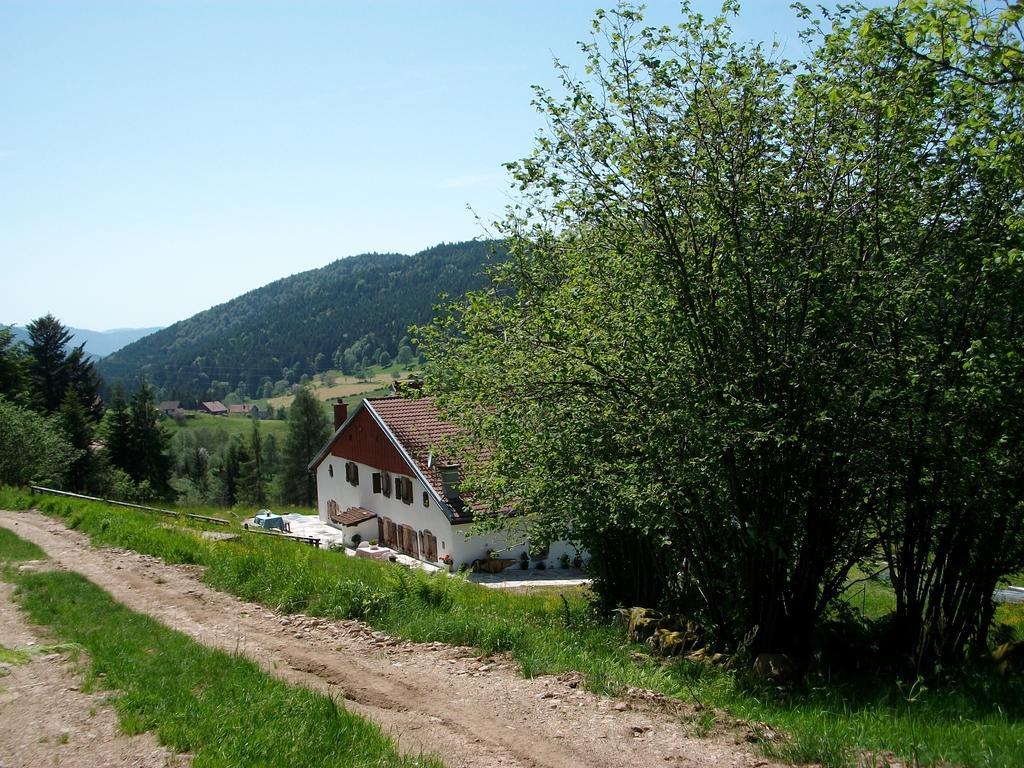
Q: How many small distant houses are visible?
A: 3